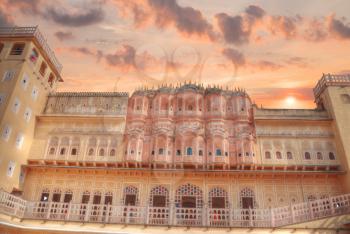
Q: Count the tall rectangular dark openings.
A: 11